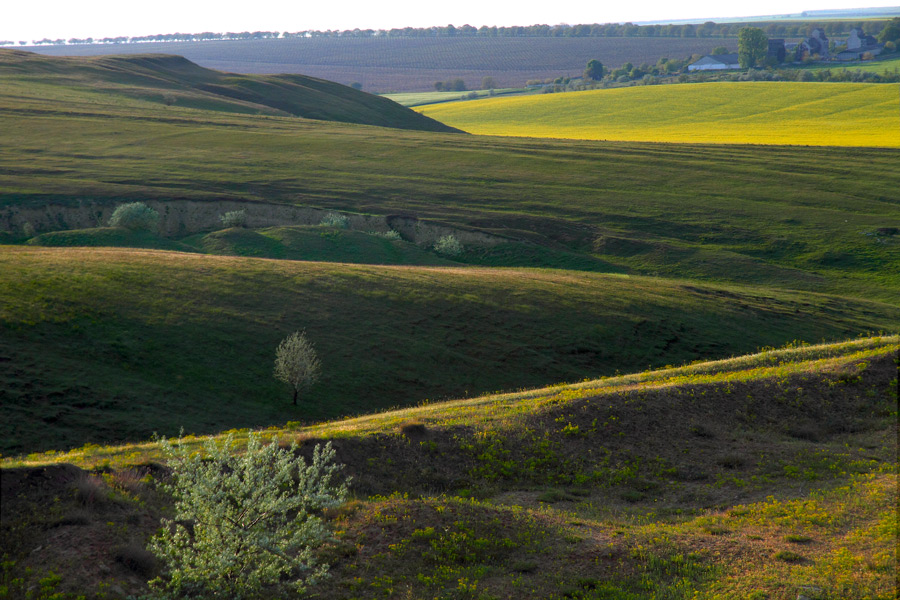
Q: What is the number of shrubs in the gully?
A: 5